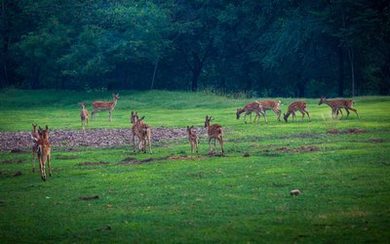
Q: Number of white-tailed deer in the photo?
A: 12